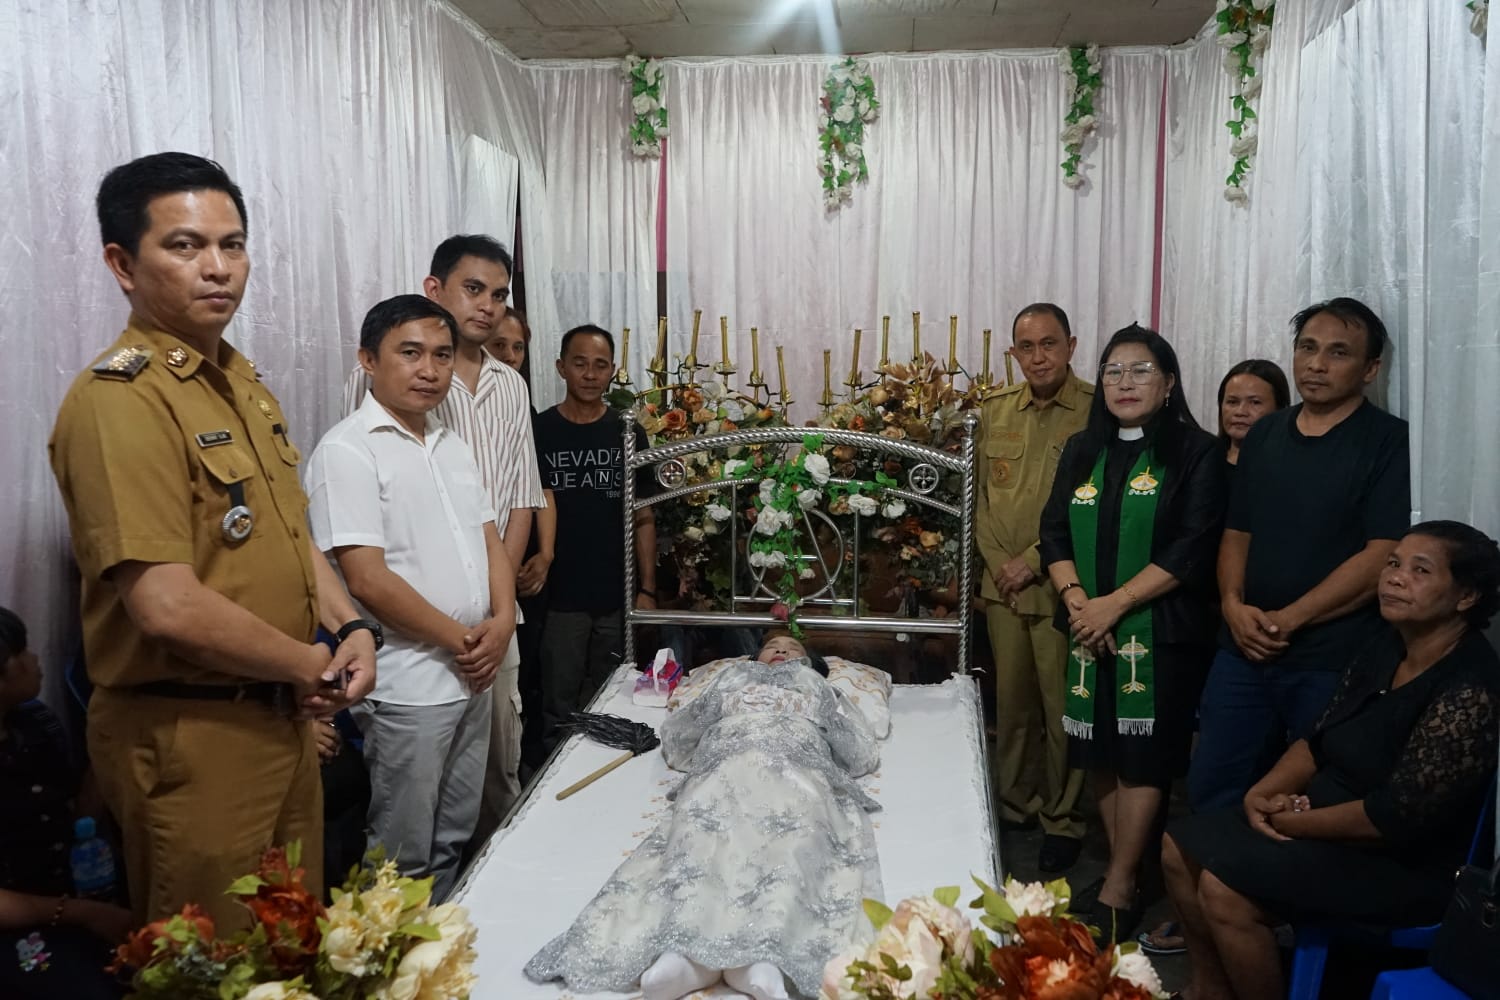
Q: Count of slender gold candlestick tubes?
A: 13